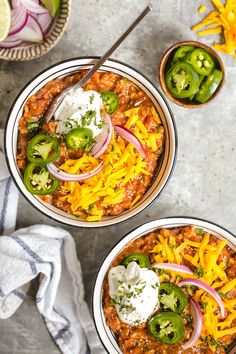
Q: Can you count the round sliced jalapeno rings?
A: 11